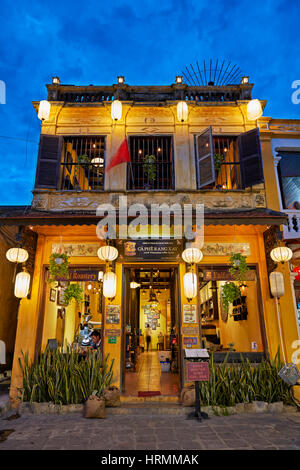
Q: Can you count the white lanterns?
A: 12